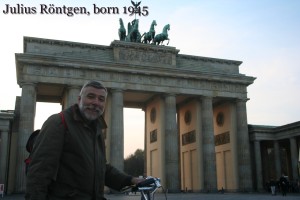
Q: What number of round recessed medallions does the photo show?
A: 3